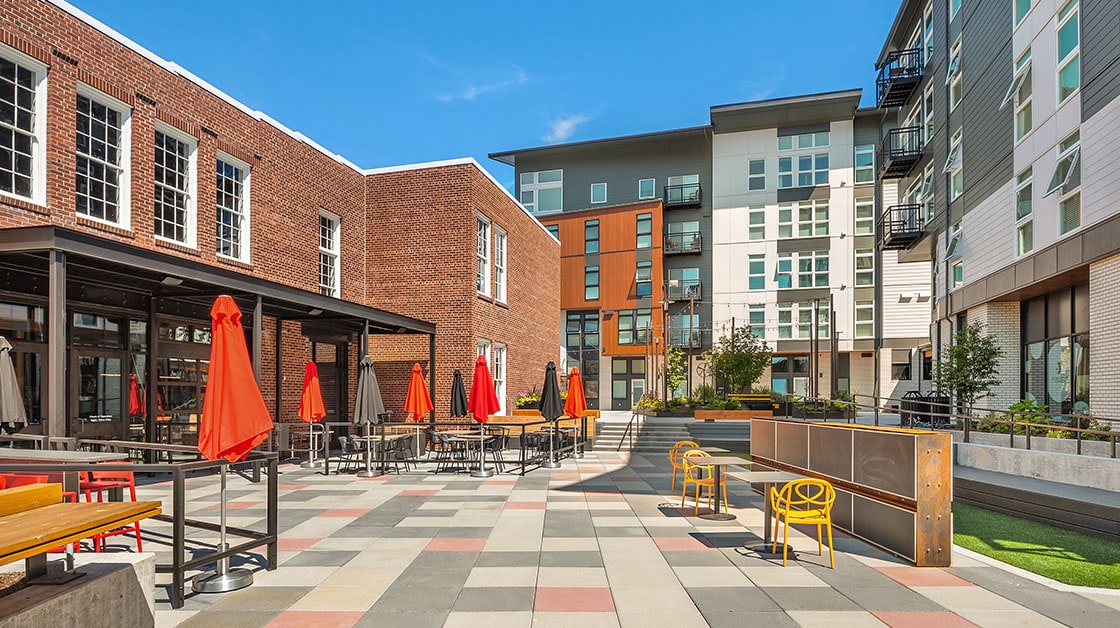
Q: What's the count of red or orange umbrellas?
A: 5